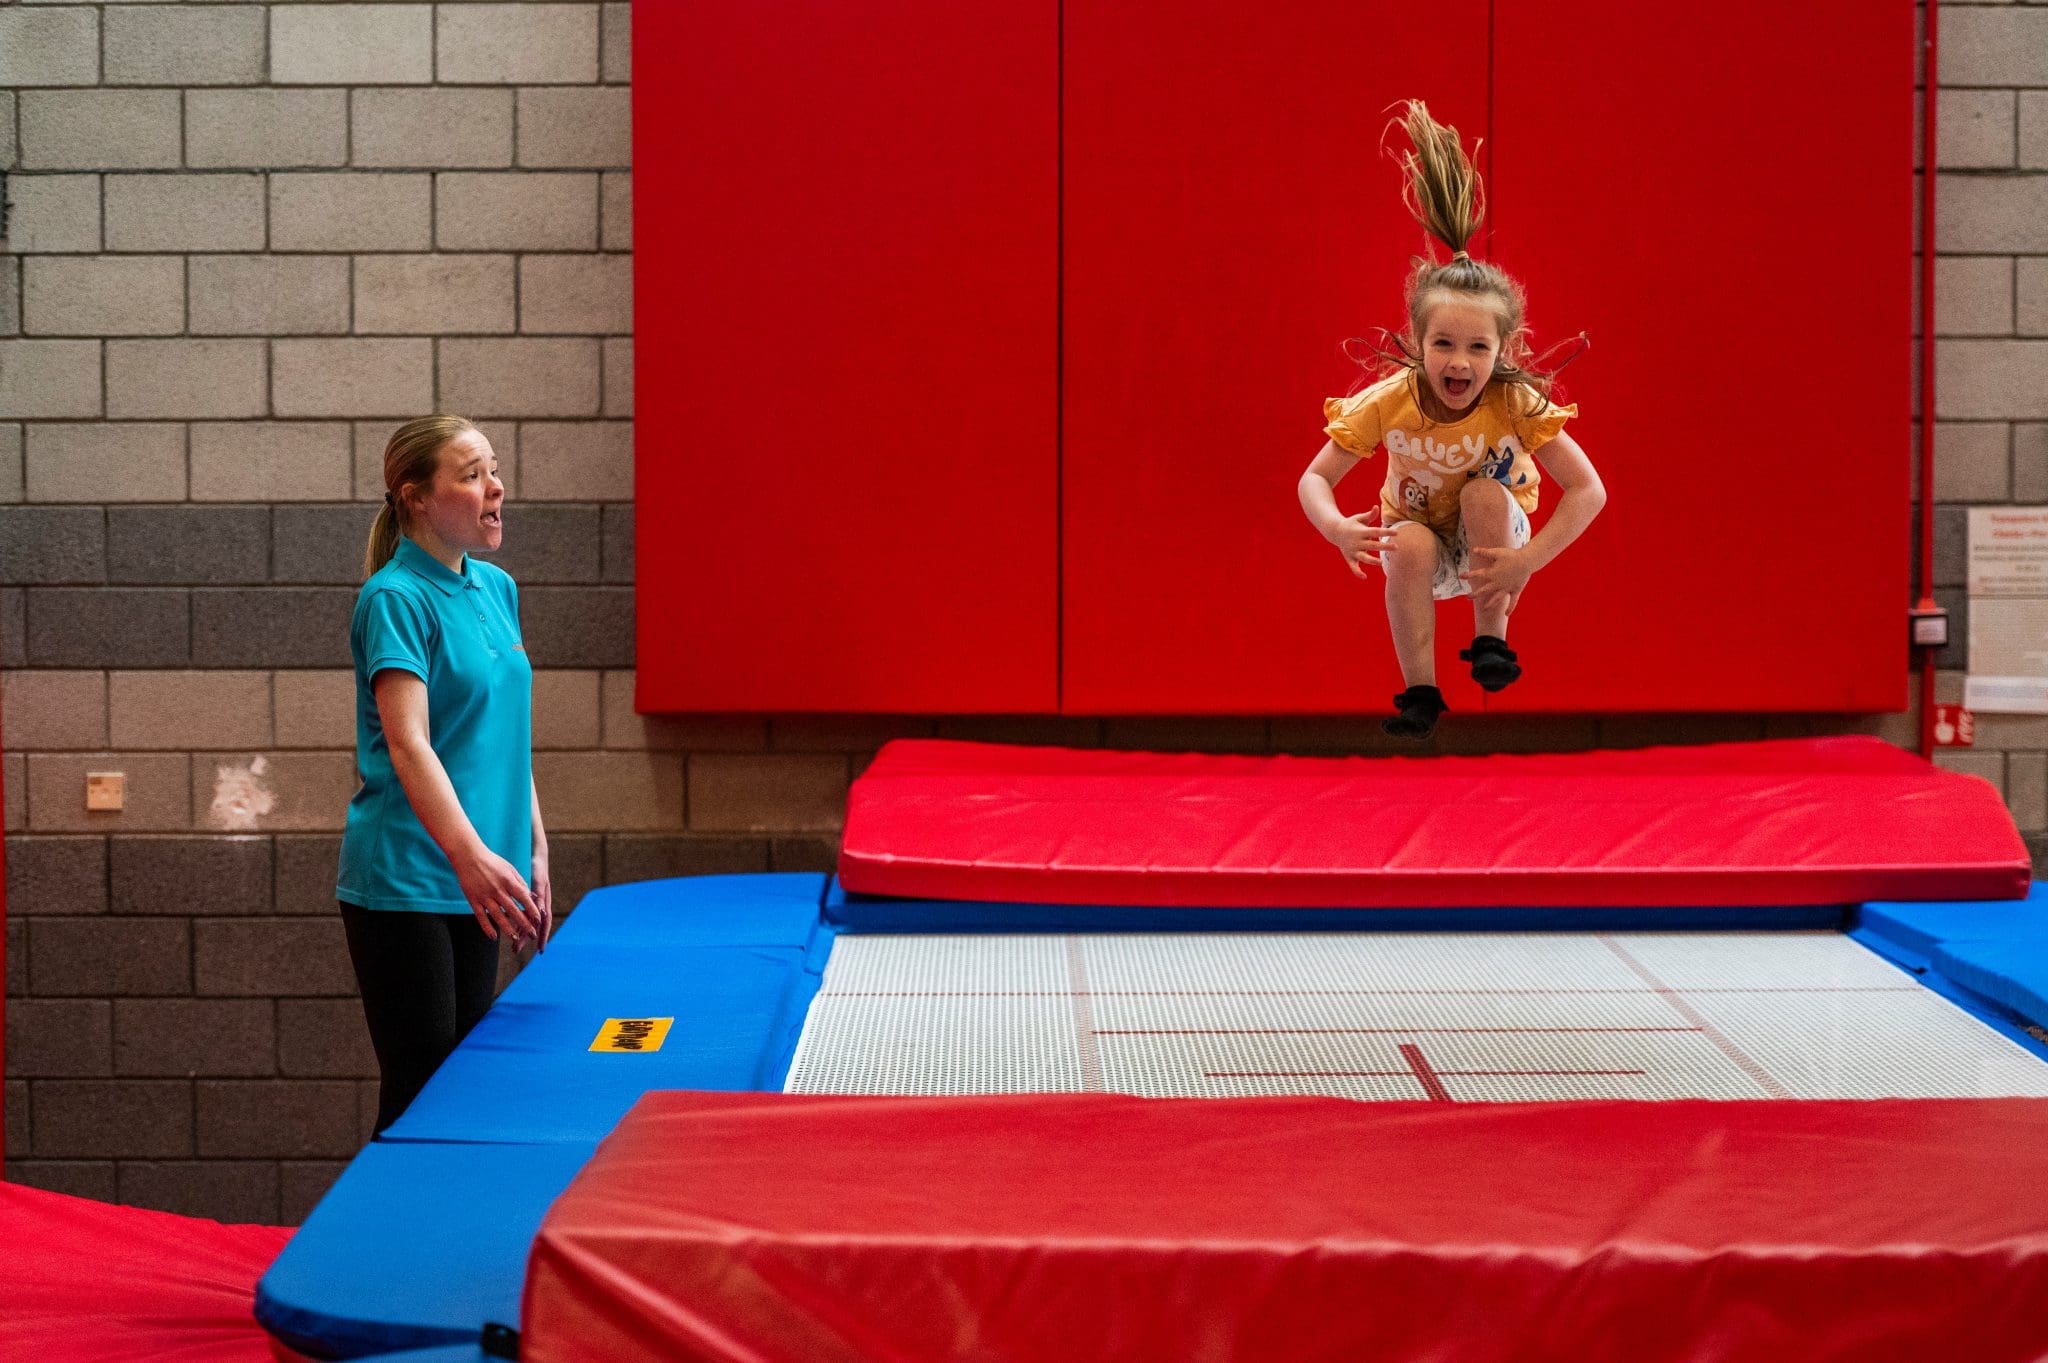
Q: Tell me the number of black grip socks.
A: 2